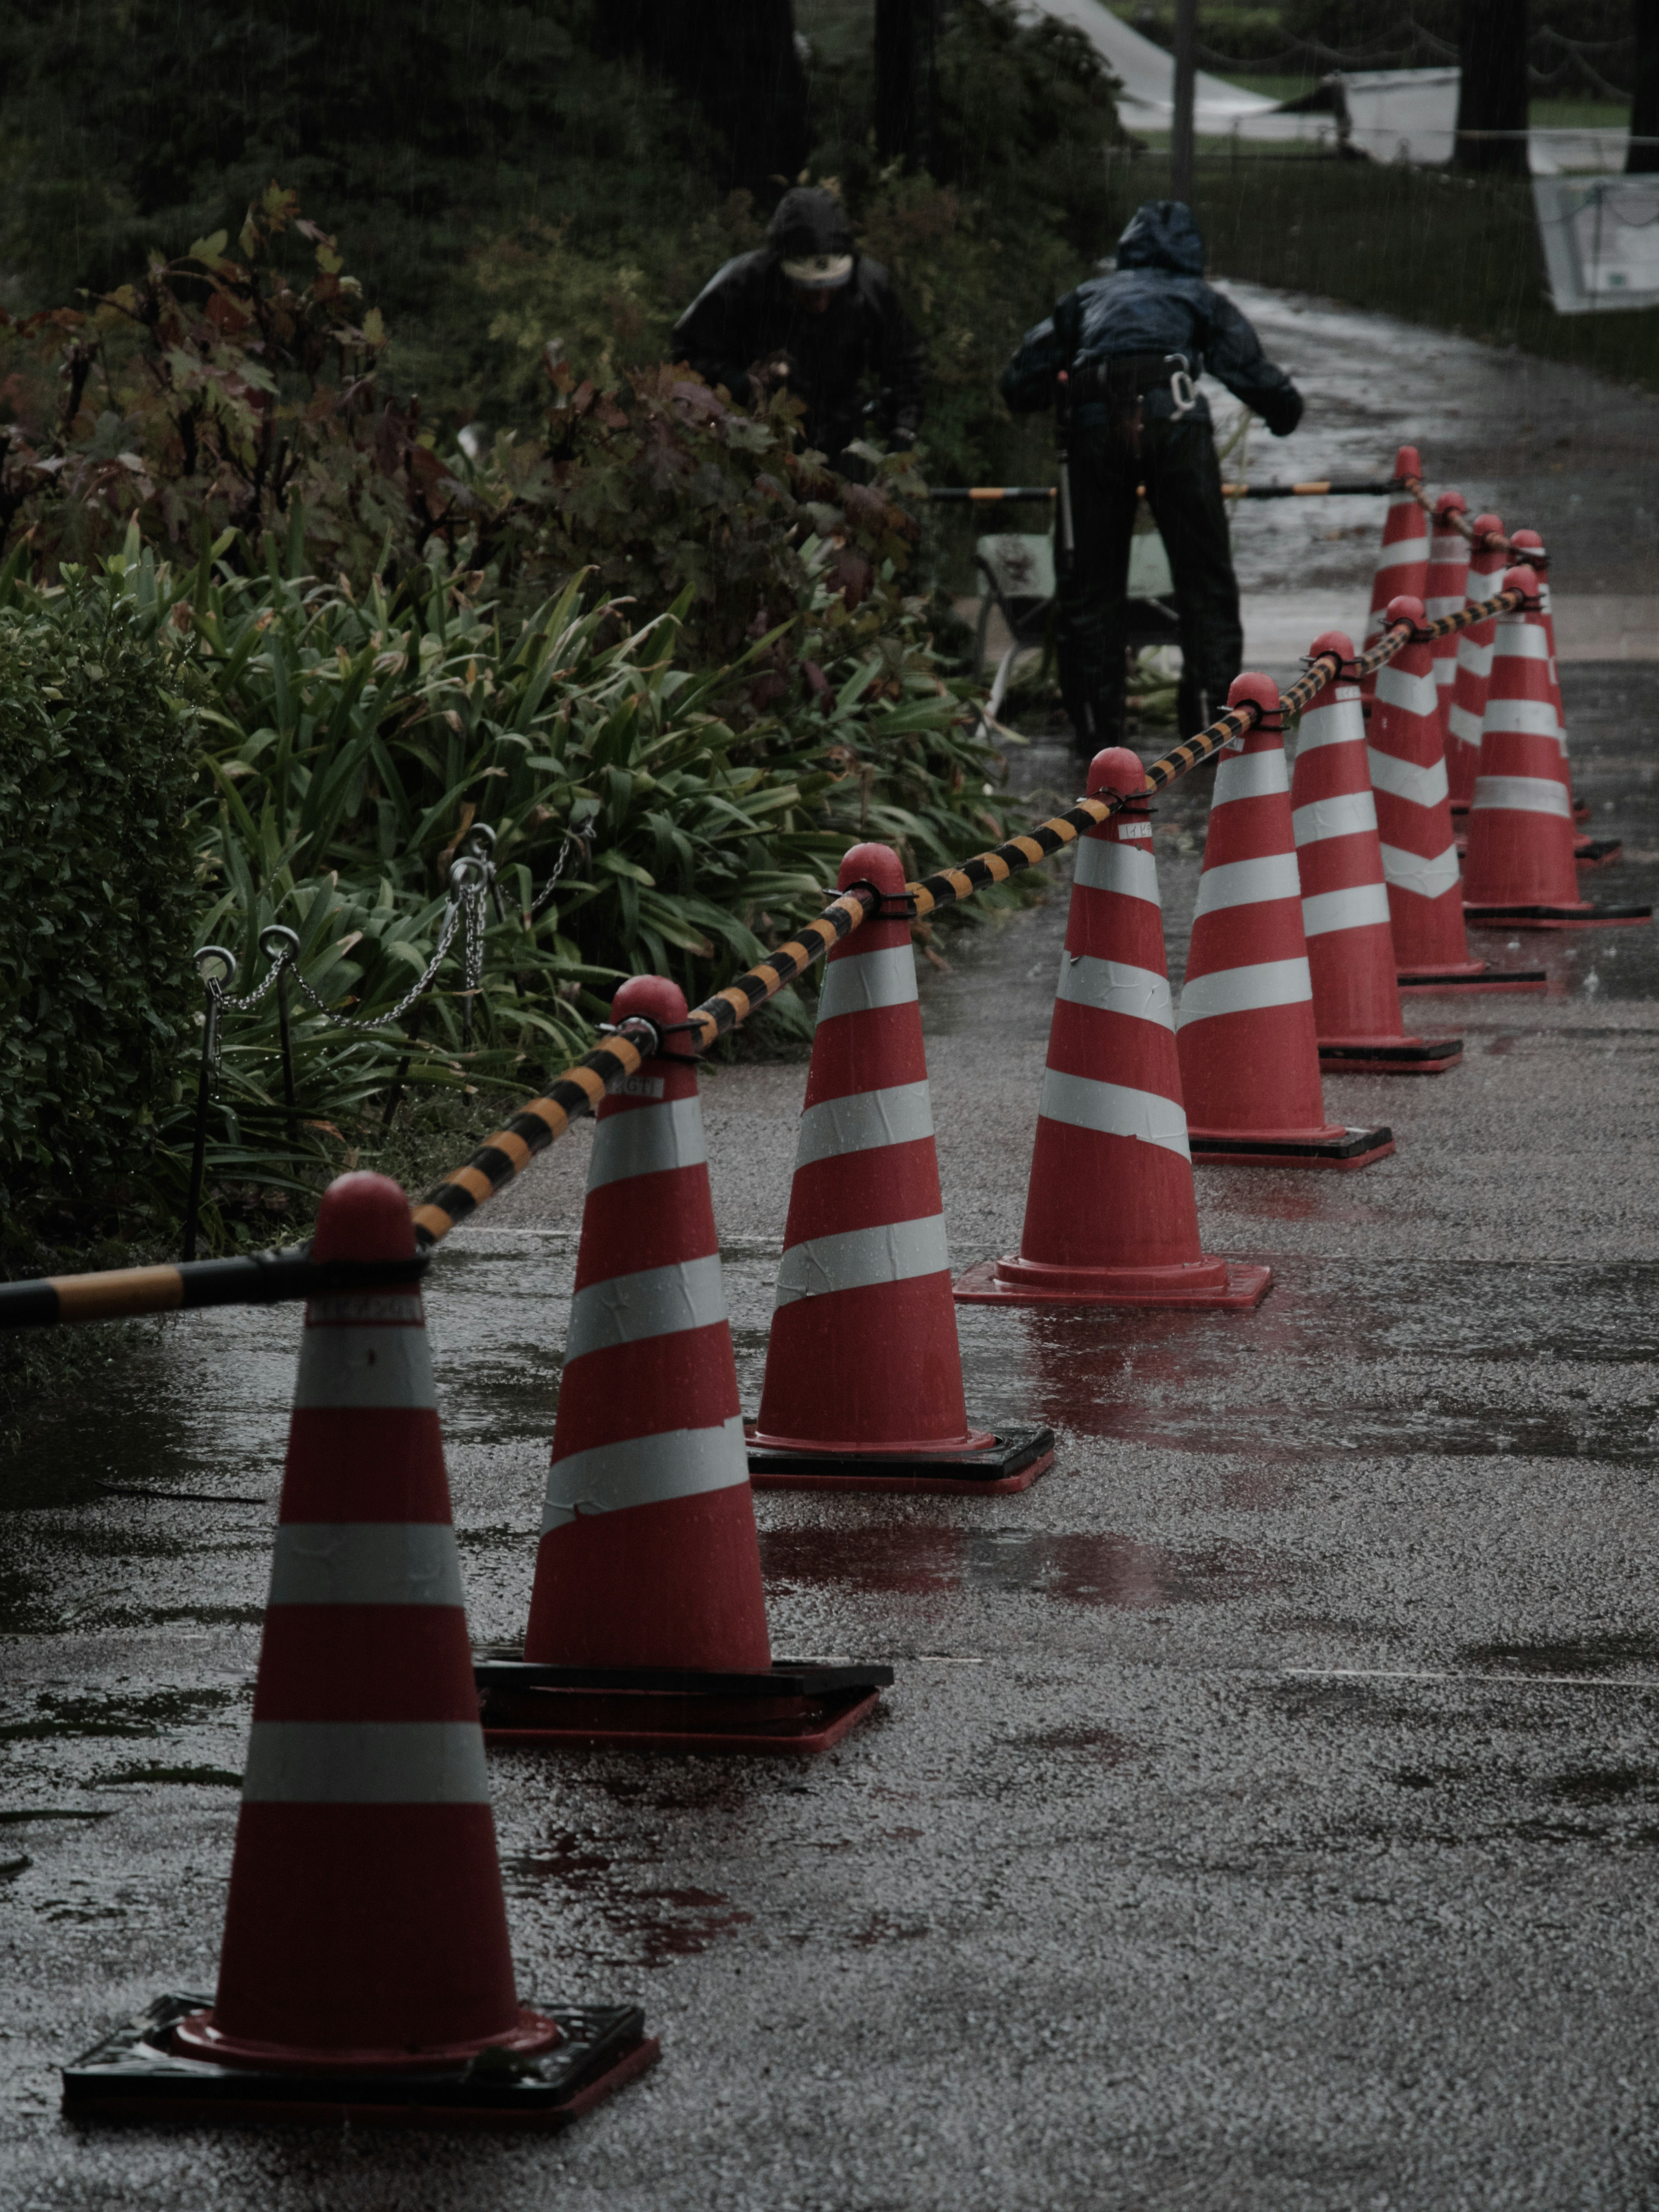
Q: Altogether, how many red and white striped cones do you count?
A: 12